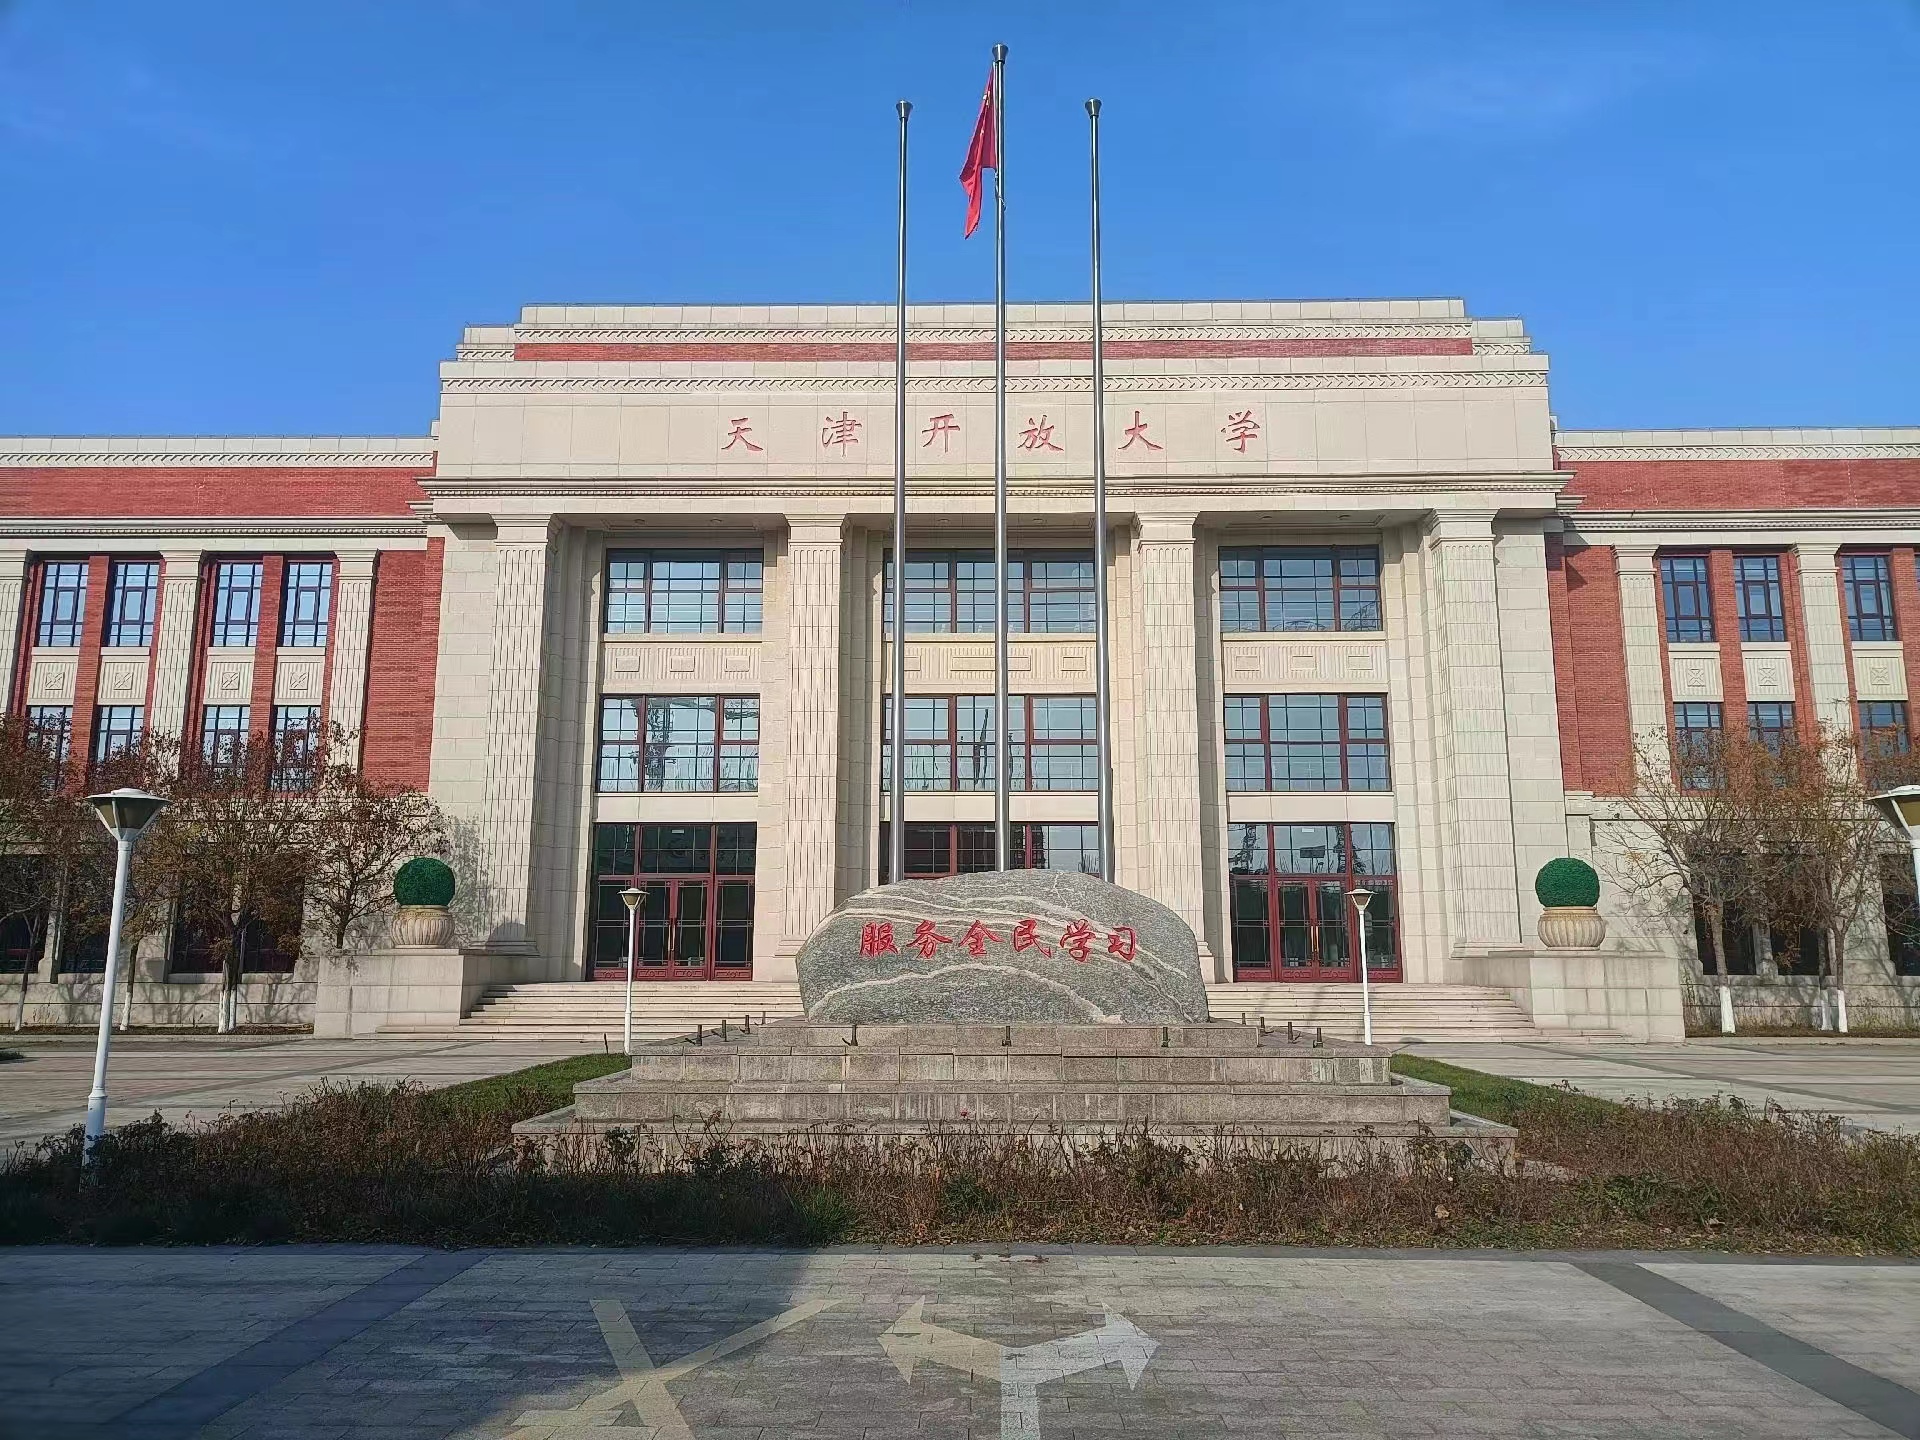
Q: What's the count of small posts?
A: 11